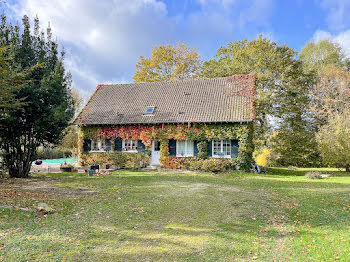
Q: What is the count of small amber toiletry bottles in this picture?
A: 0